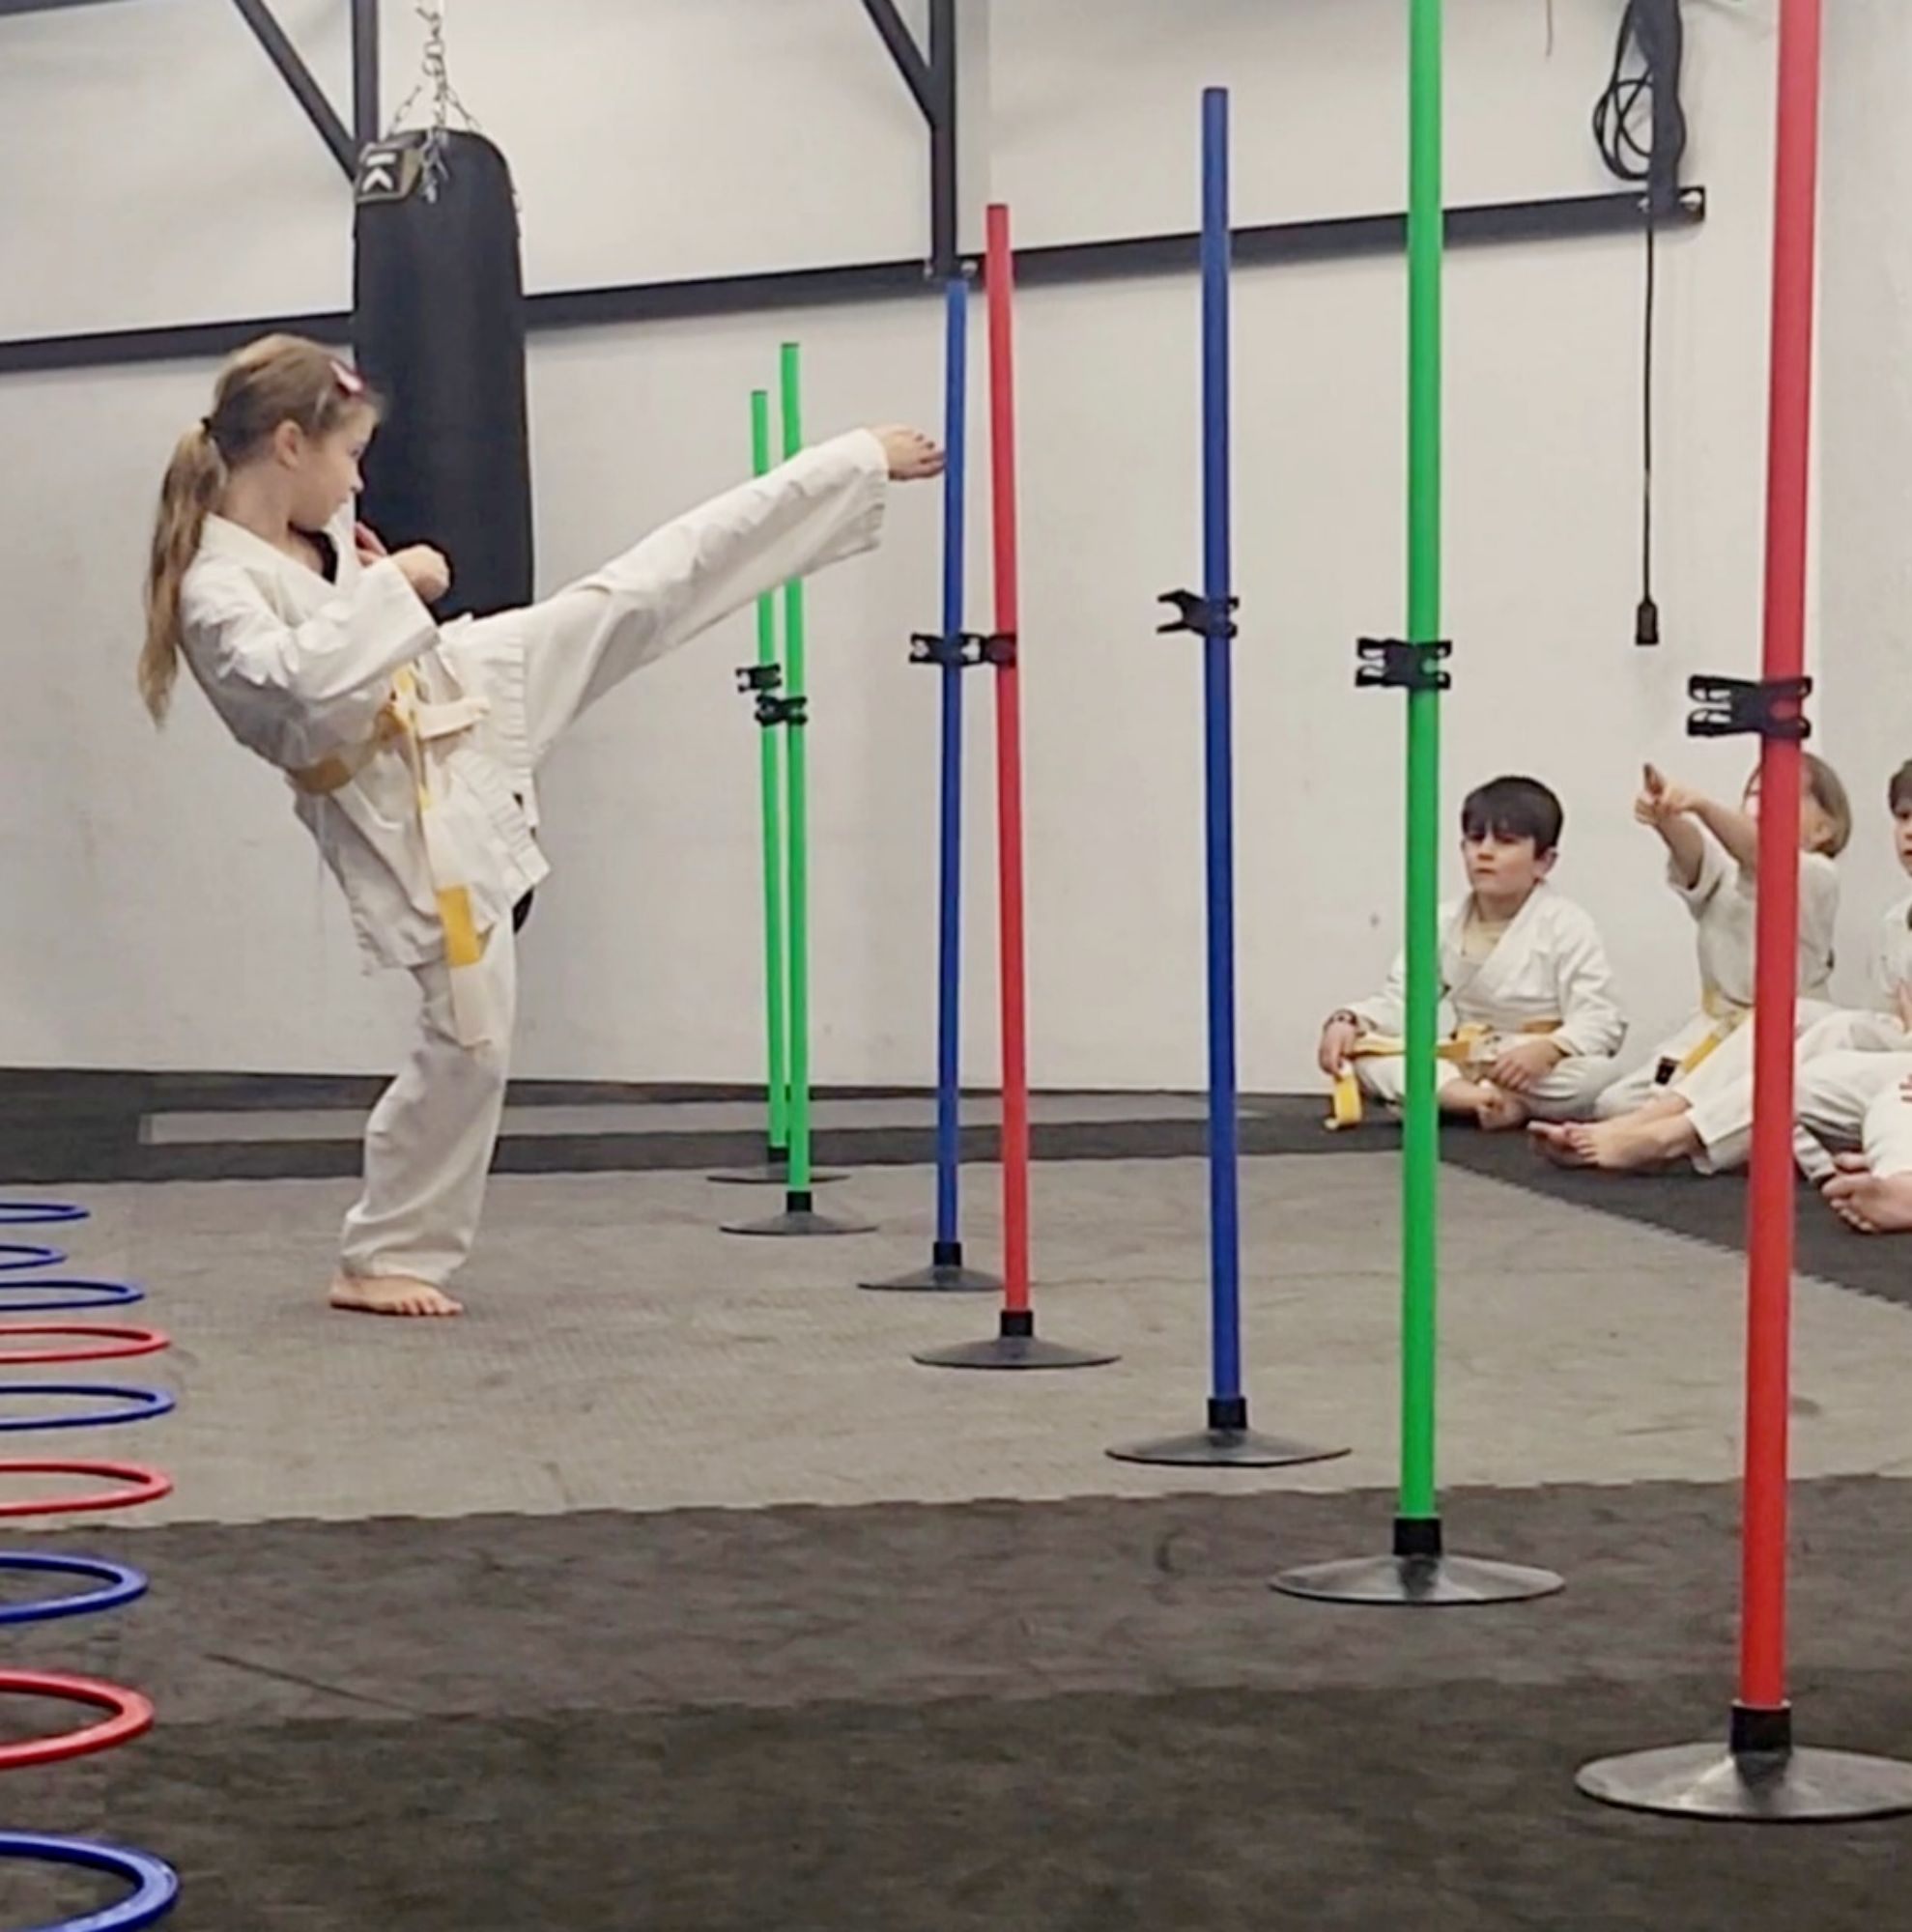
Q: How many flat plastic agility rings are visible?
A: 9